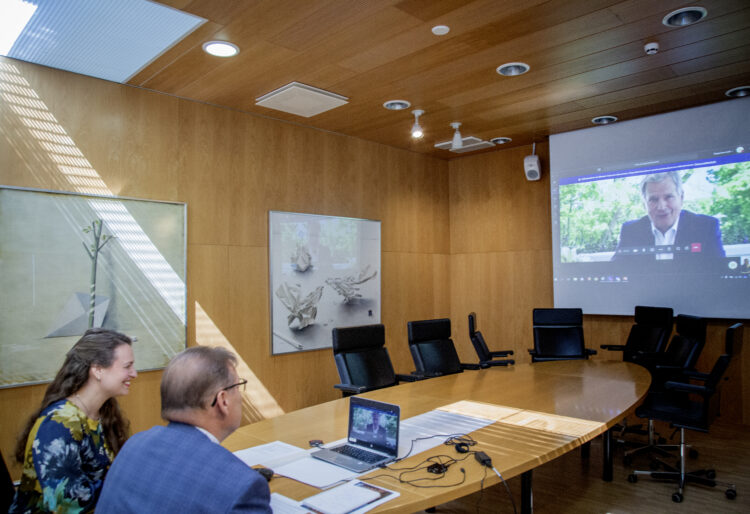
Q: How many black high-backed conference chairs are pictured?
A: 7